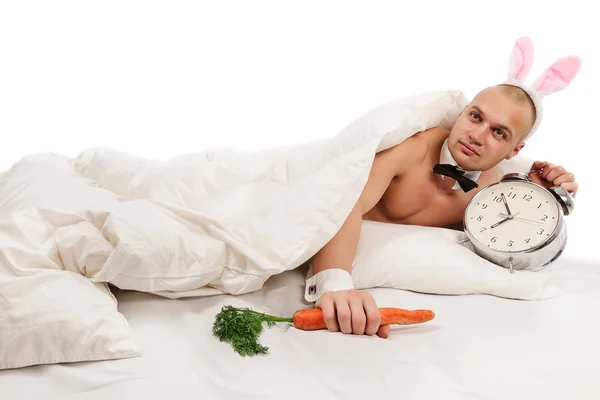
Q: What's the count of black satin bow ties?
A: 1